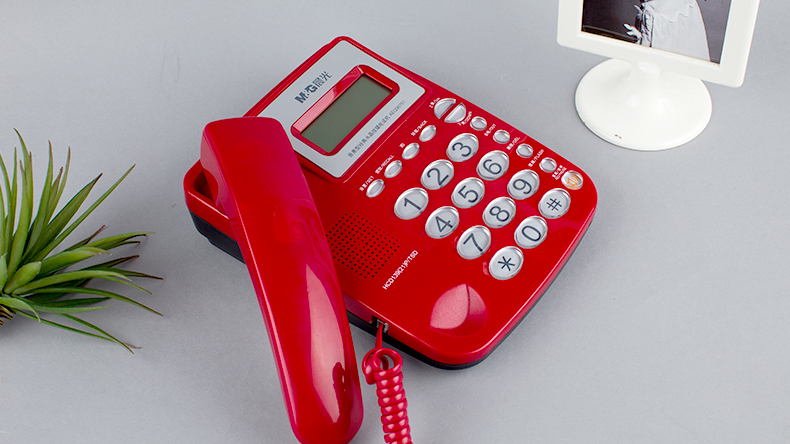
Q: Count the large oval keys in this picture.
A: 12